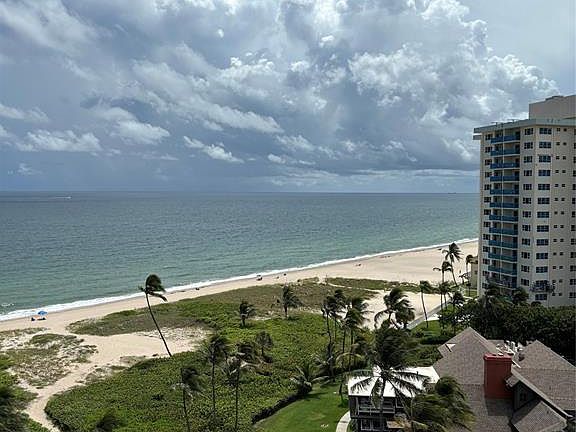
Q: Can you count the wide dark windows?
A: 13